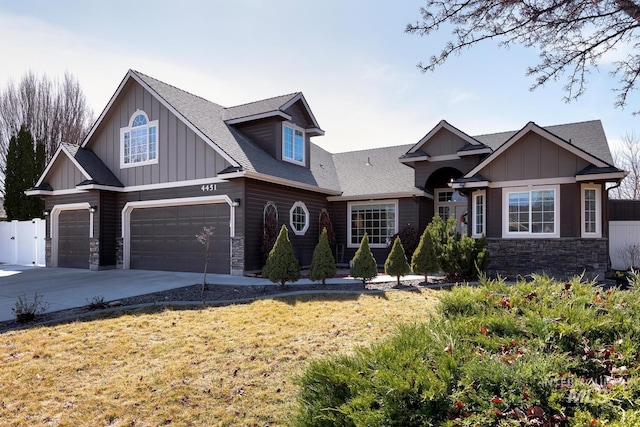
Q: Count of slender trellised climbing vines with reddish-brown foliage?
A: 2